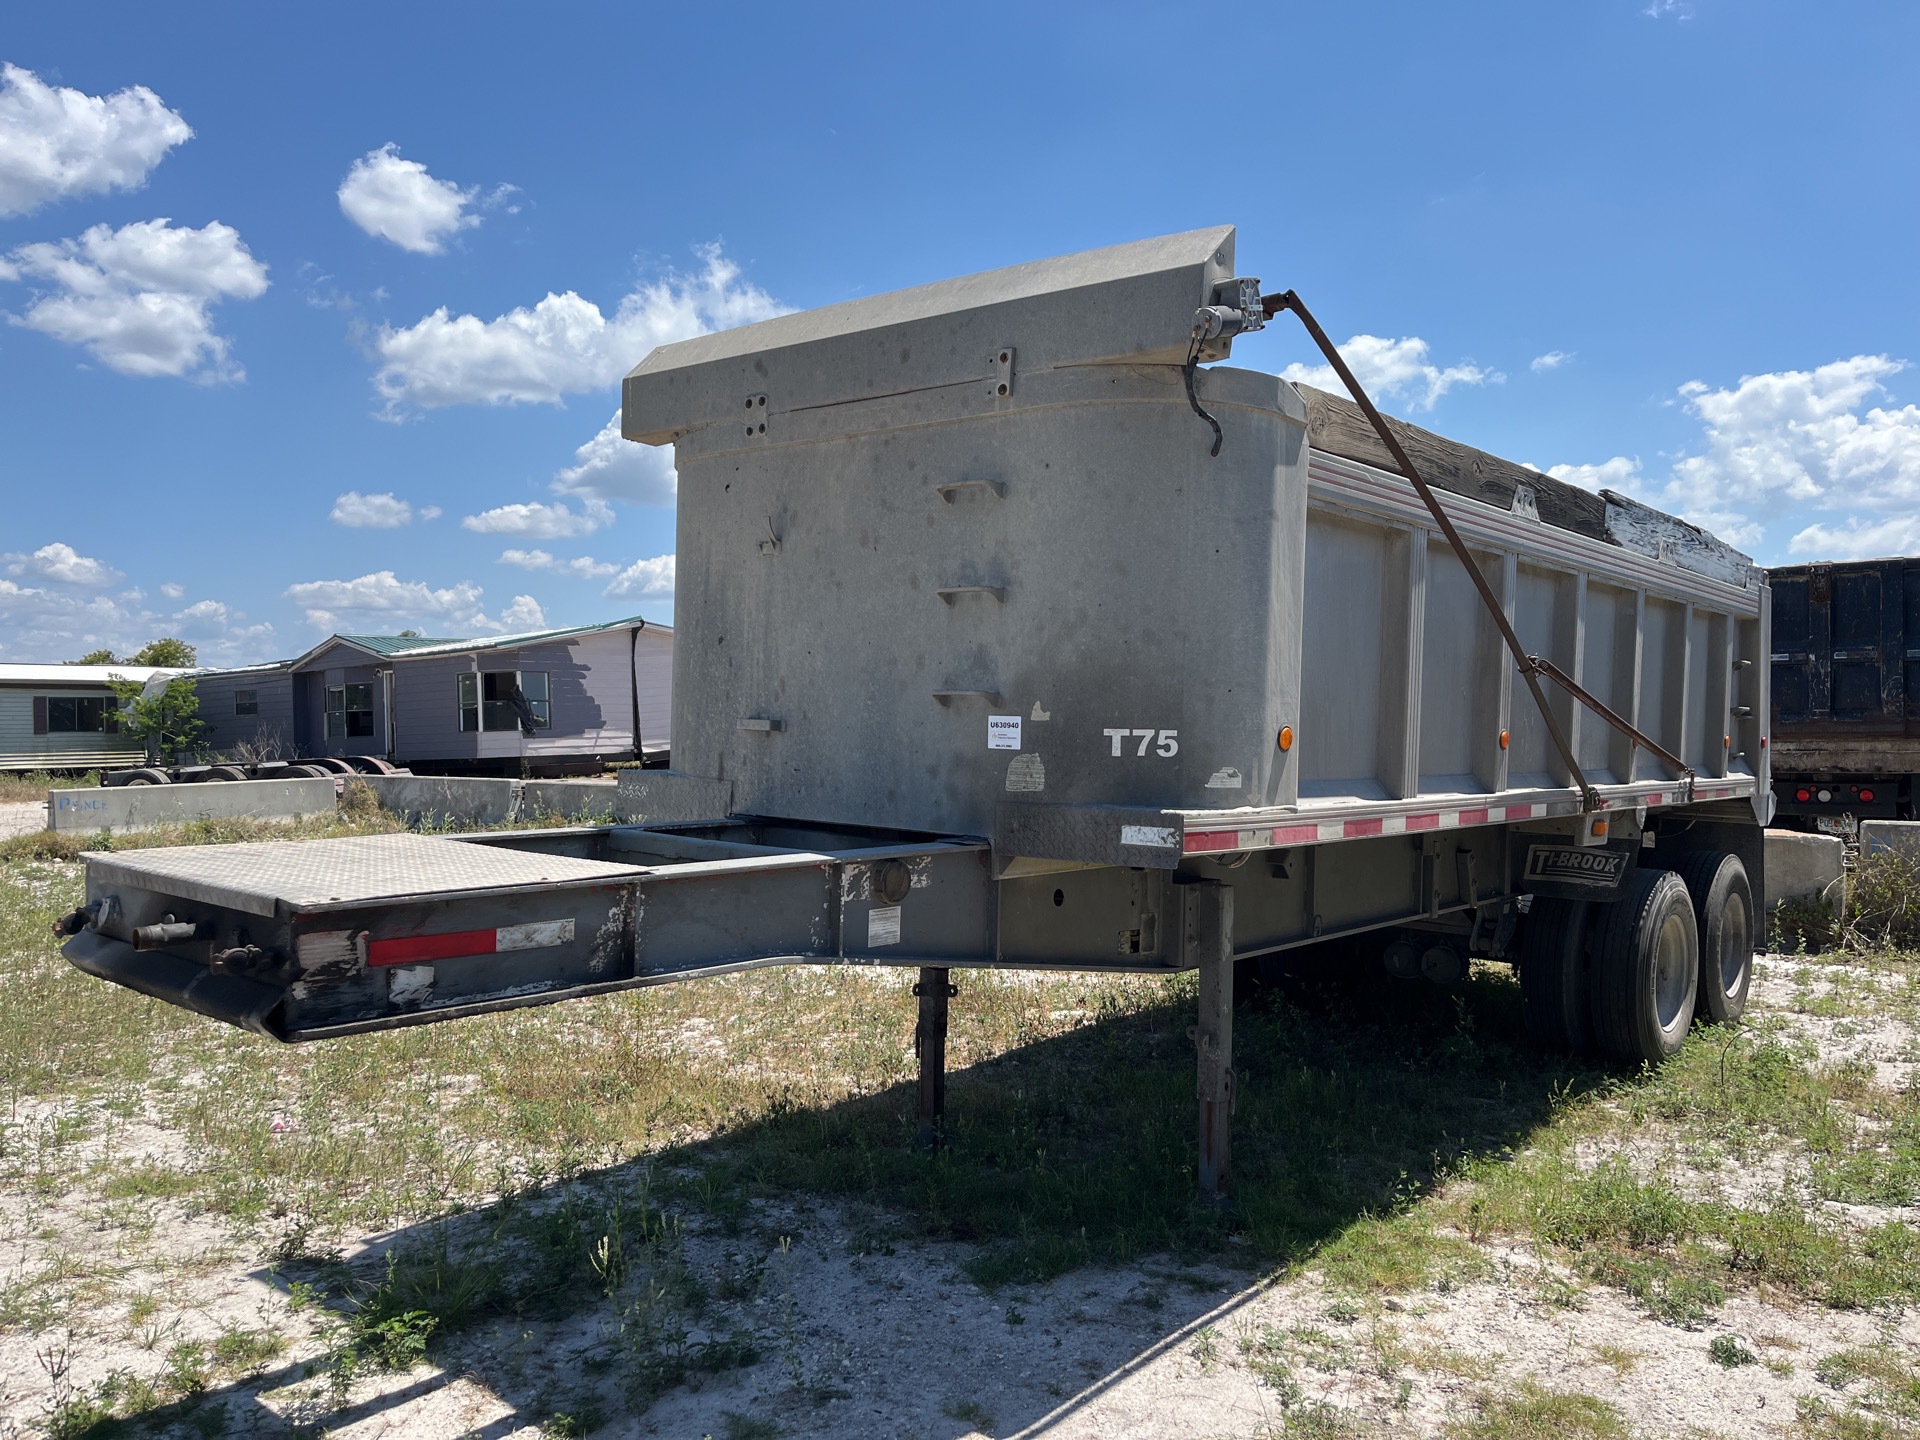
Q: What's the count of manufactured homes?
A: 2